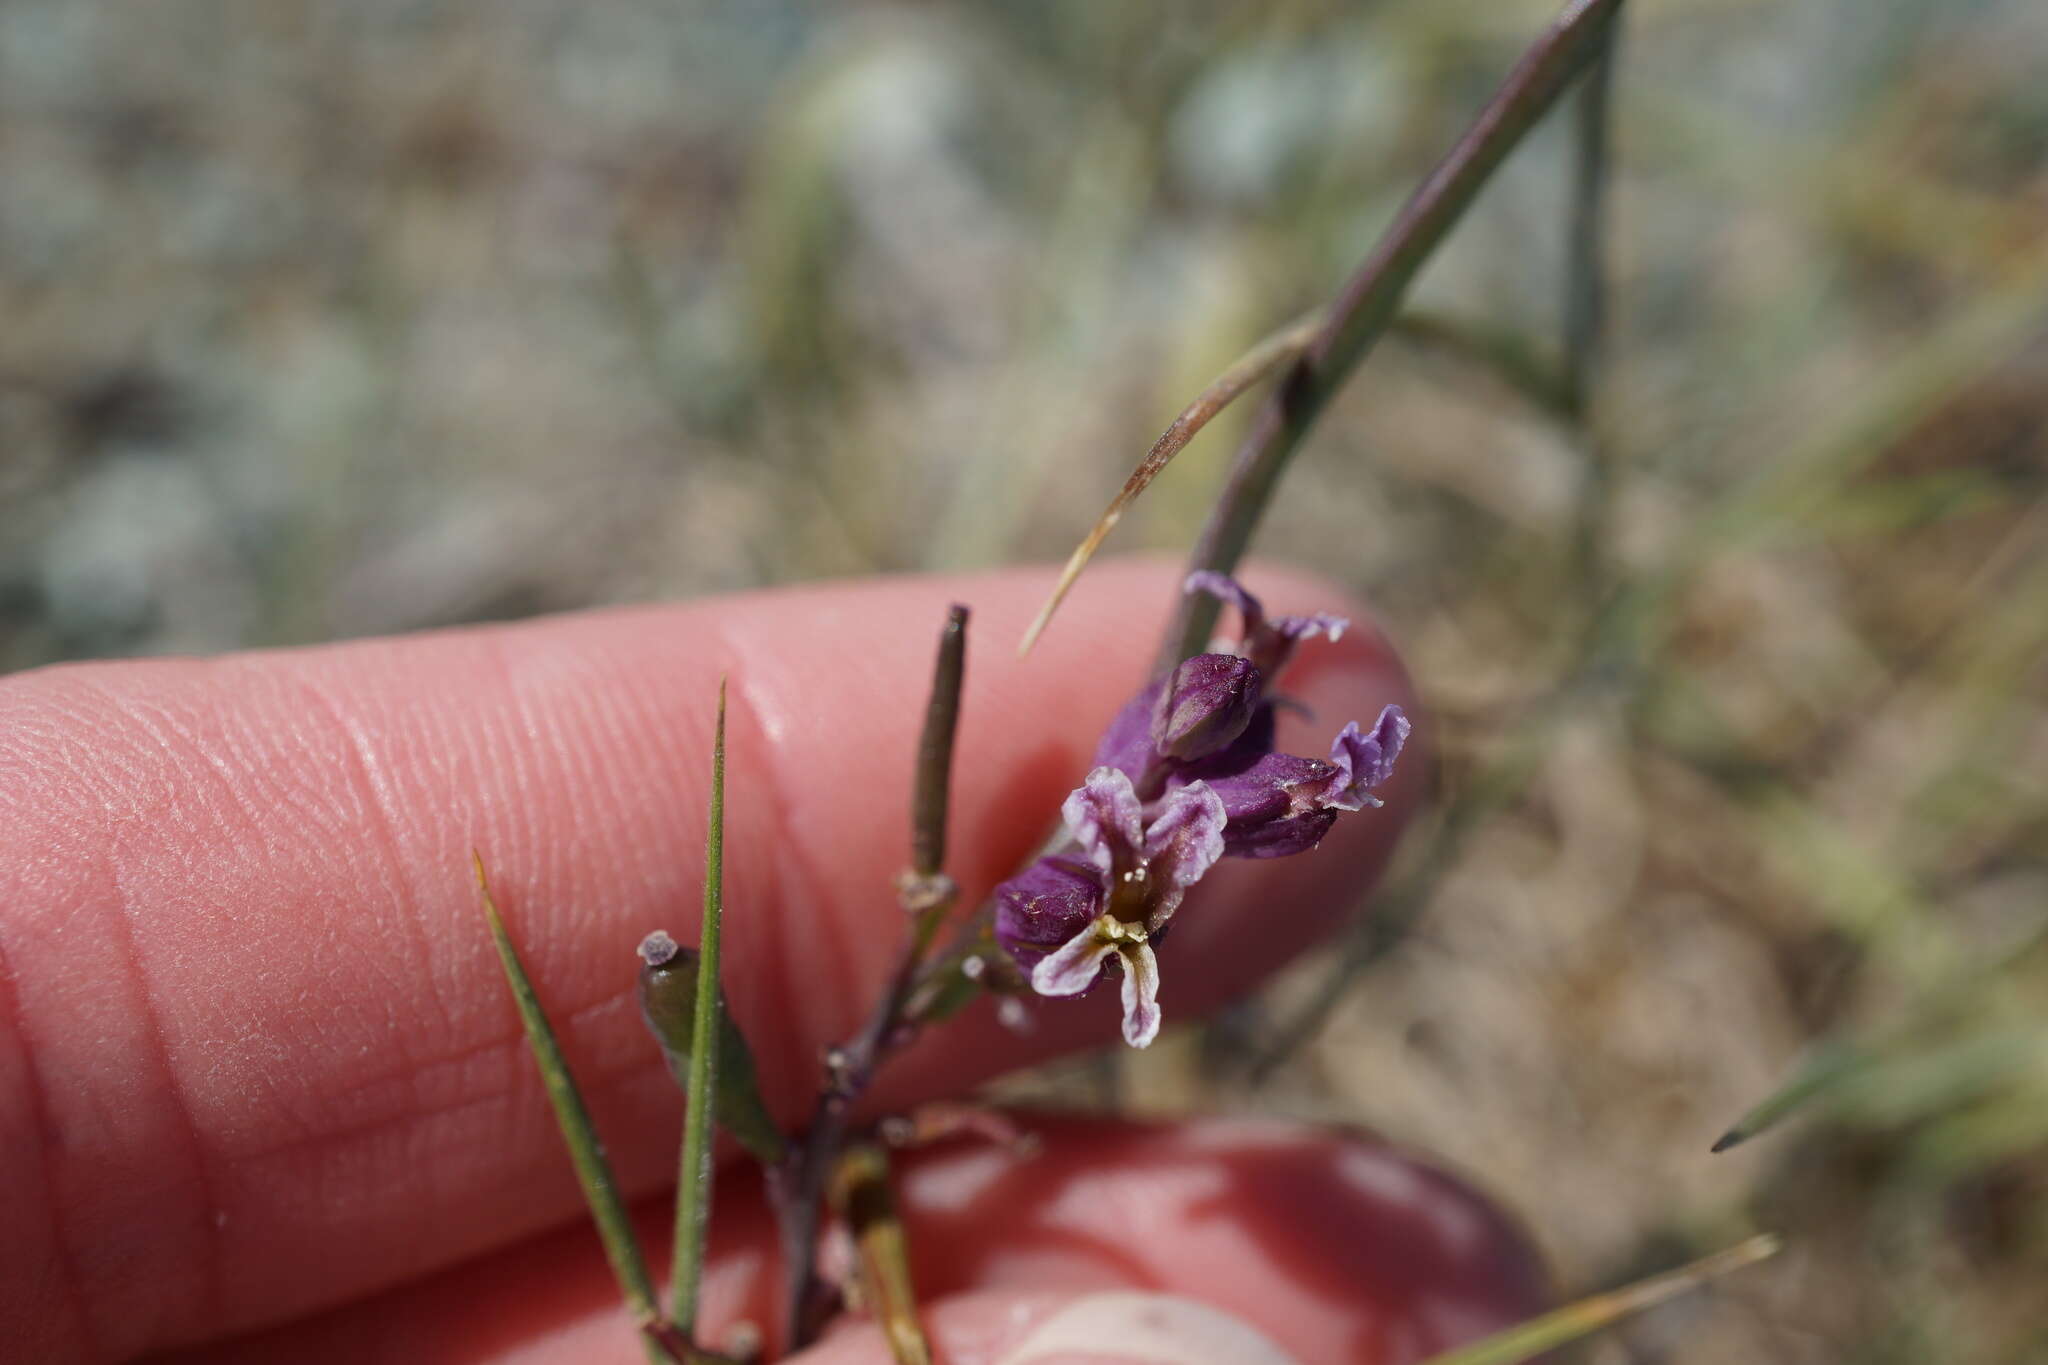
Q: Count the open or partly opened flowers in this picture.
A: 3